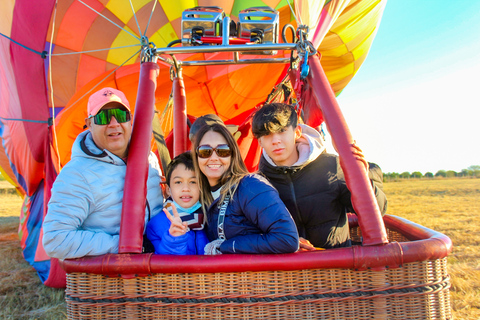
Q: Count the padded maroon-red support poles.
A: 3